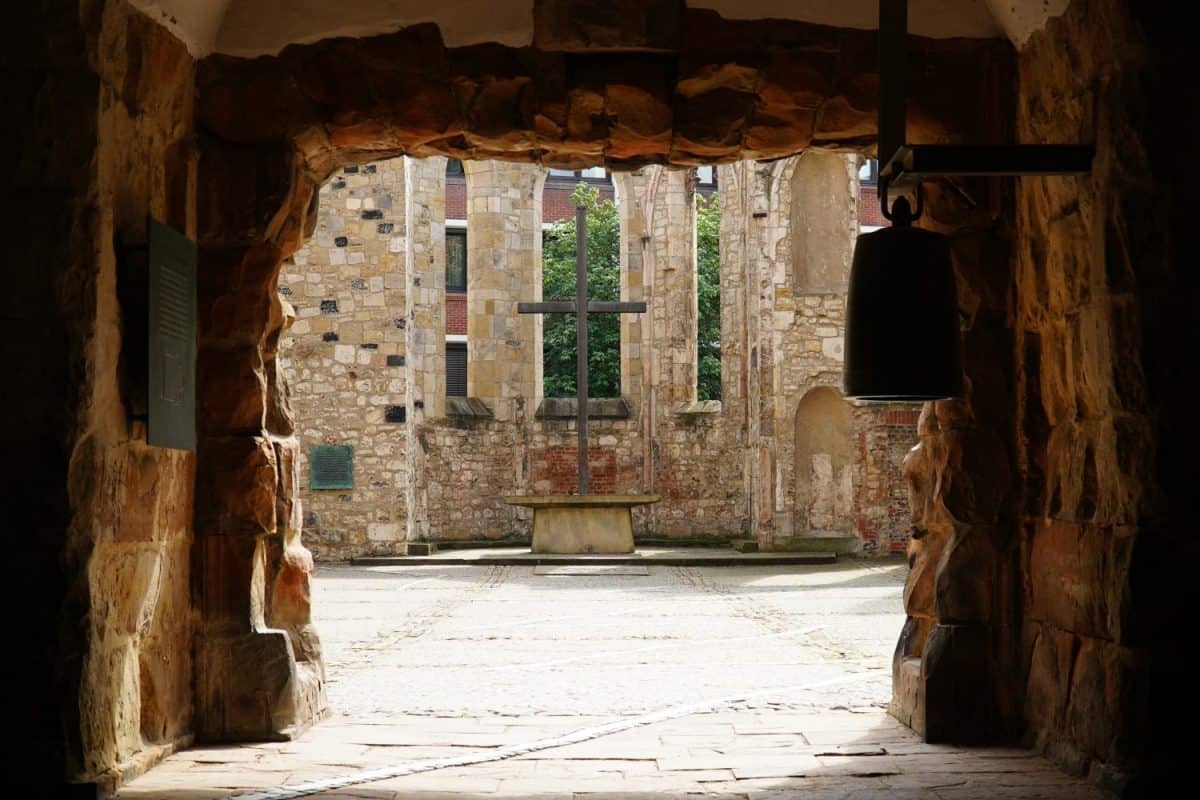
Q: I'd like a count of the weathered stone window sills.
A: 3